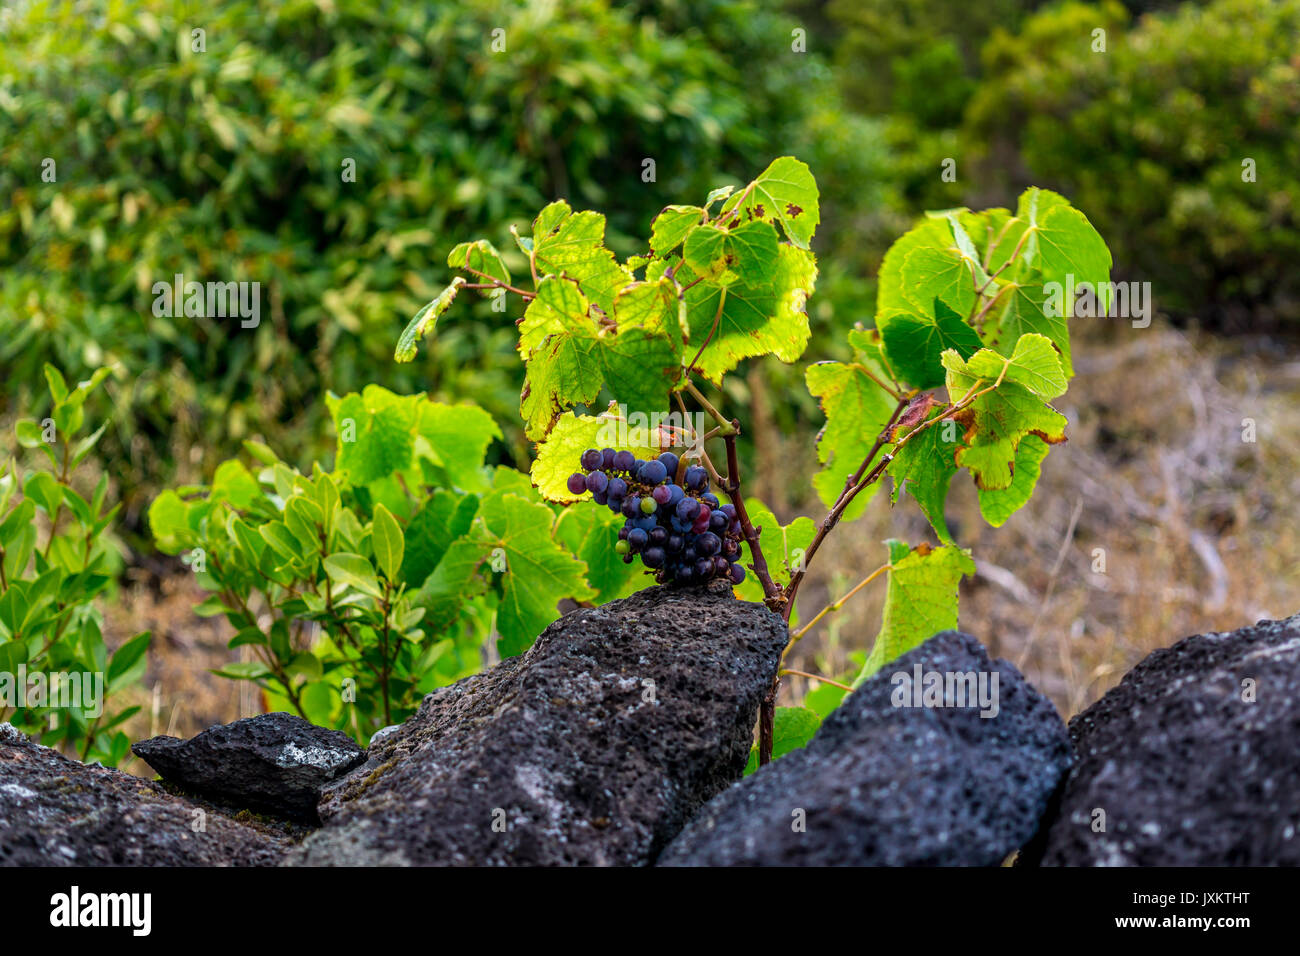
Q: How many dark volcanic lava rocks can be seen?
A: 5